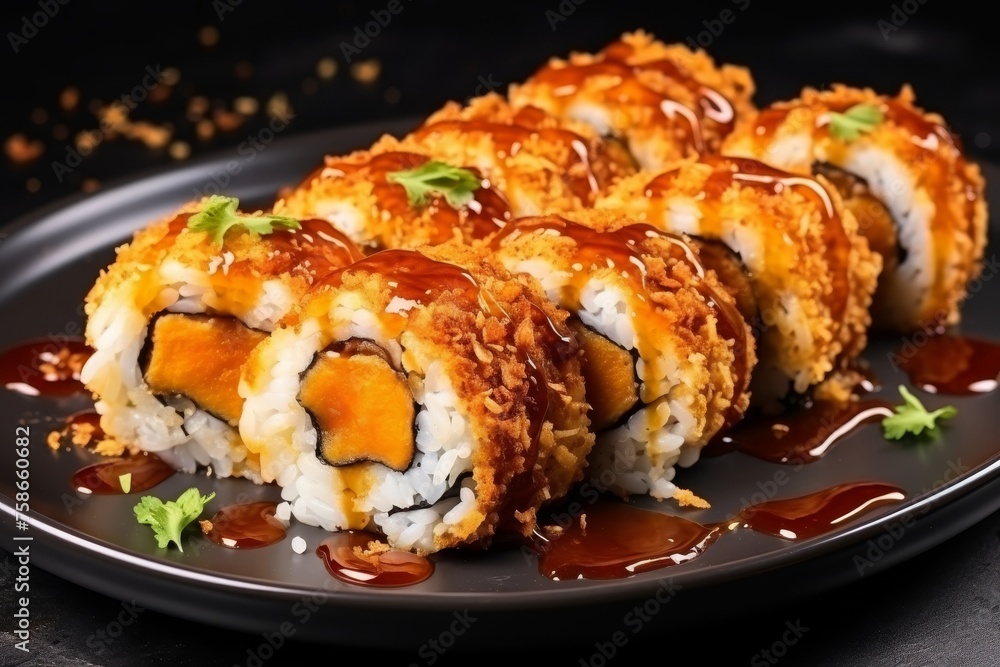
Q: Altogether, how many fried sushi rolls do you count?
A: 8